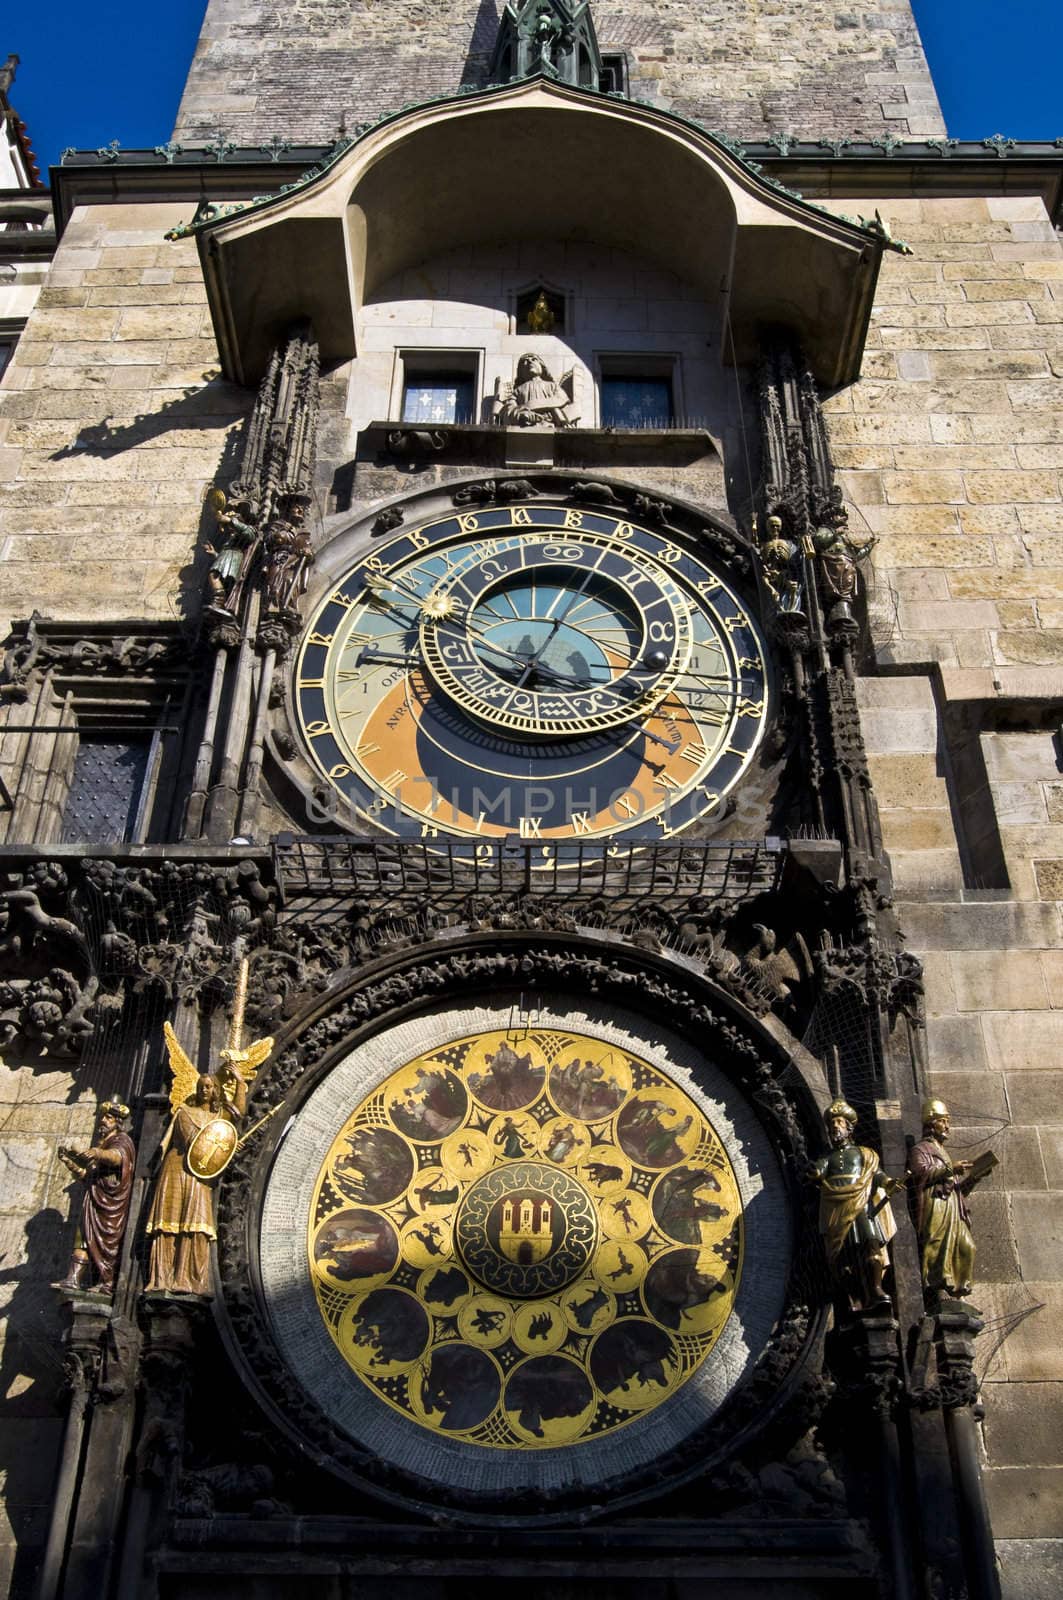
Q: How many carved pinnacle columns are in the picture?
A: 2